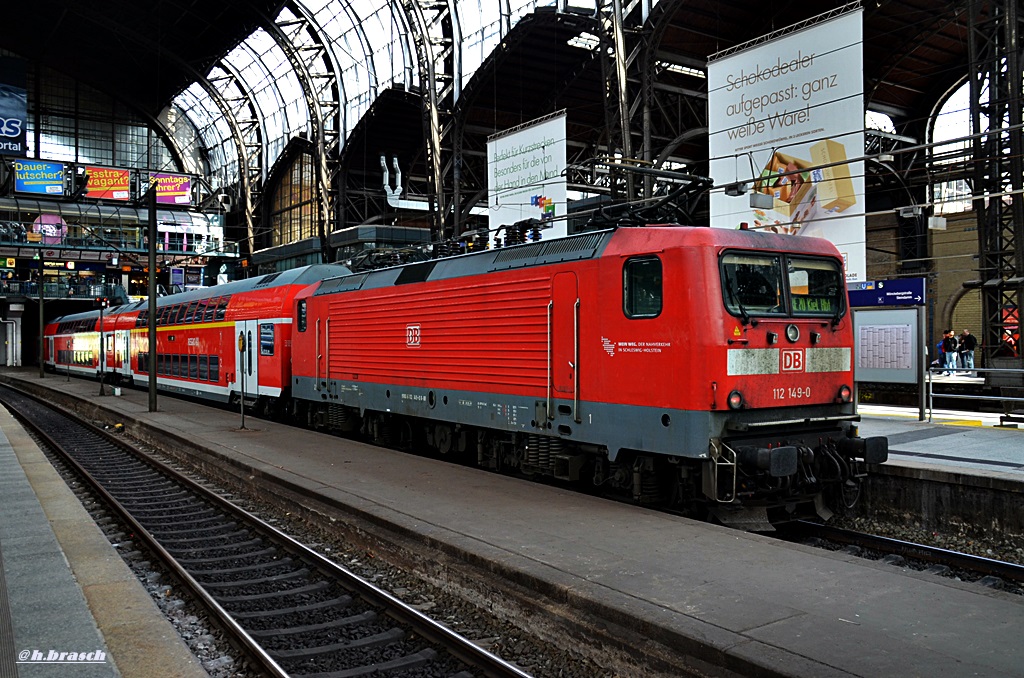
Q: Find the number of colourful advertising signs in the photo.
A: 3